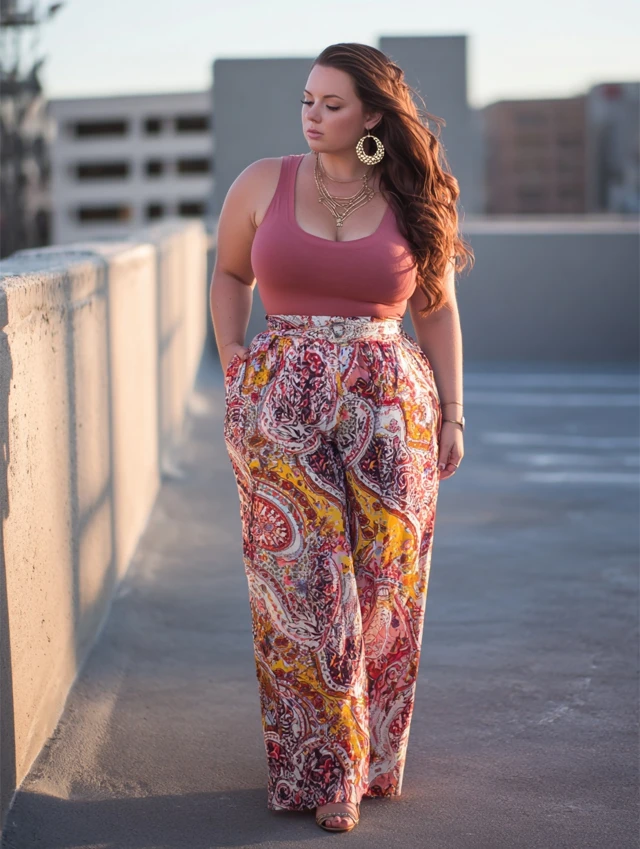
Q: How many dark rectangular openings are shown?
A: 9